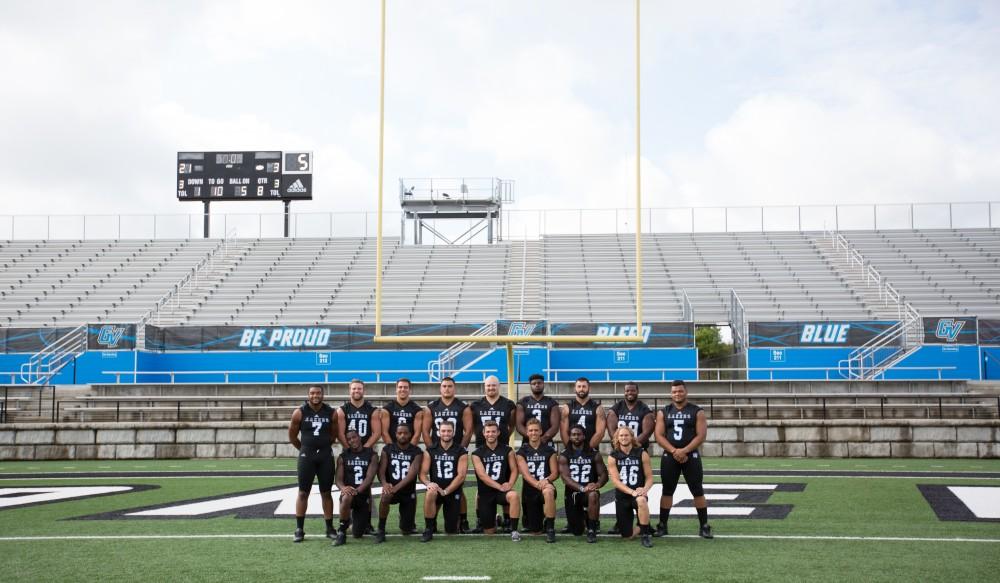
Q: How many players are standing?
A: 9